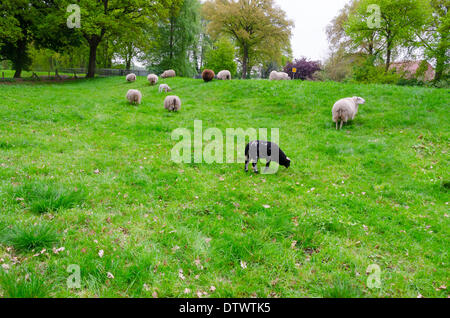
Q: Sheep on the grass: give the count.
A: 11